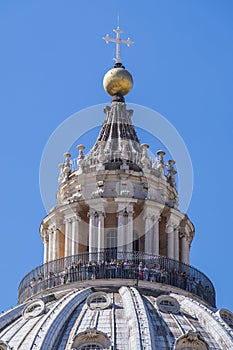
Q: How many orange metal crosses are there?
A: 0